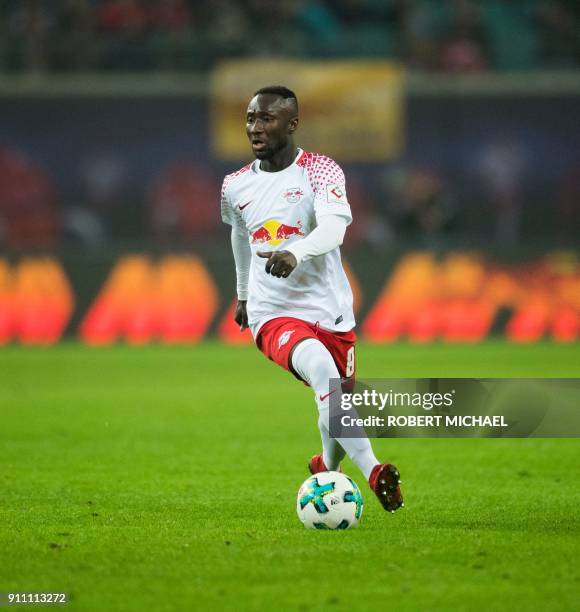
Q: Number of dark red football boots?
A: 2